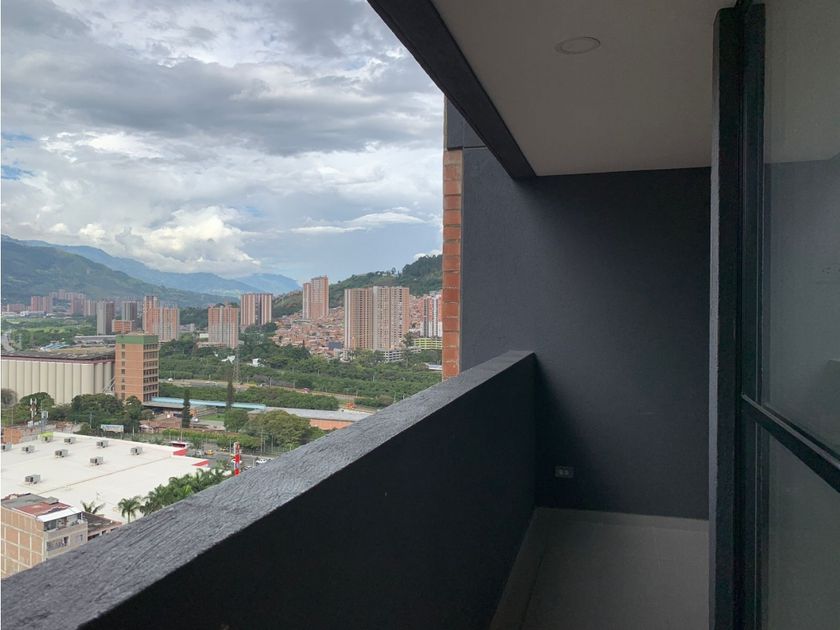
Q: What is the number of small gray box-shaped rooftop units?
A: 9